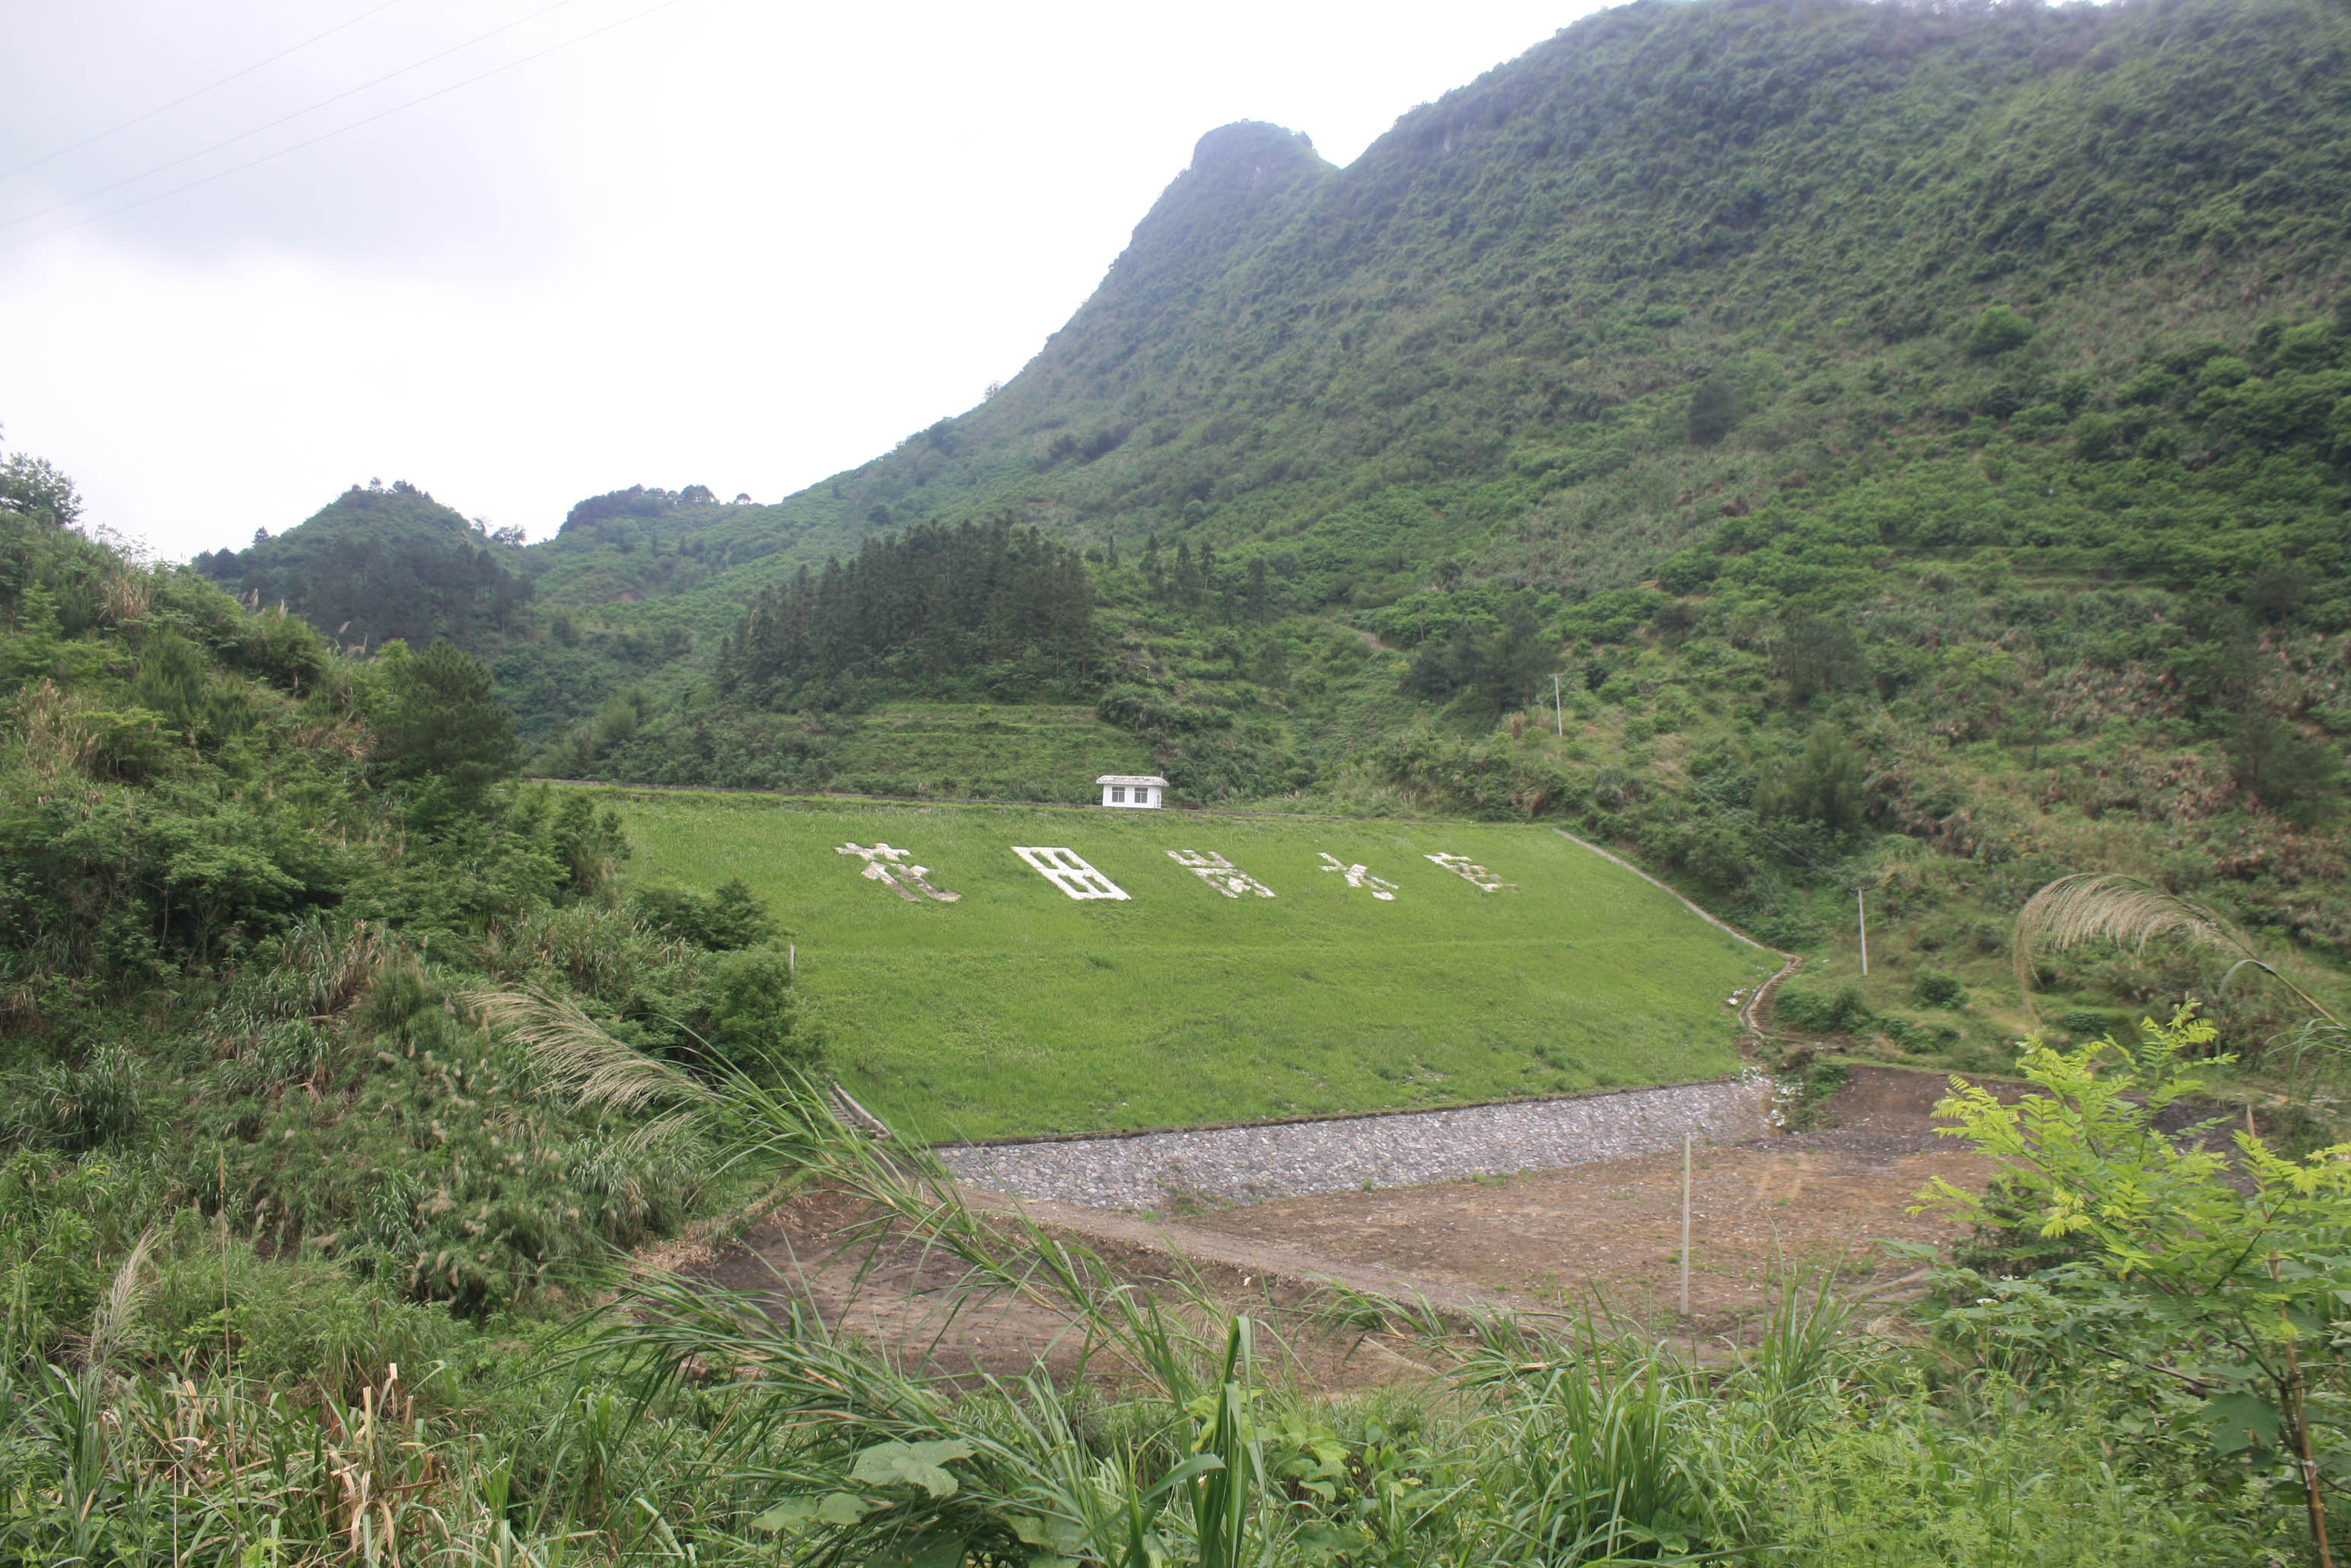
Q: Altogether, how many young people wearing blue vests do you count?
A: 0